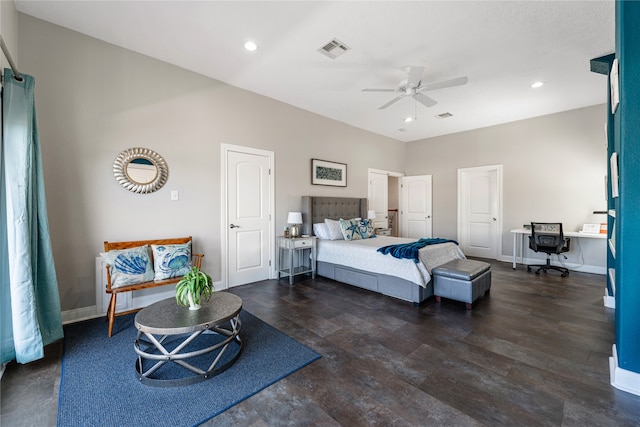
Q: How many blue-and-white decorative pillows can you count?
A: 4